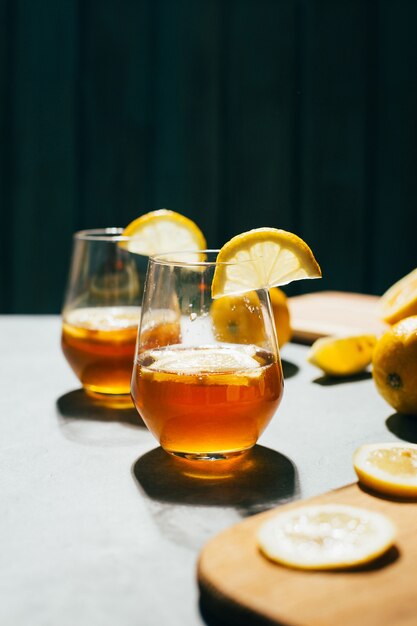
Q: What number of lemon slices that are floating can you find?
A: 2